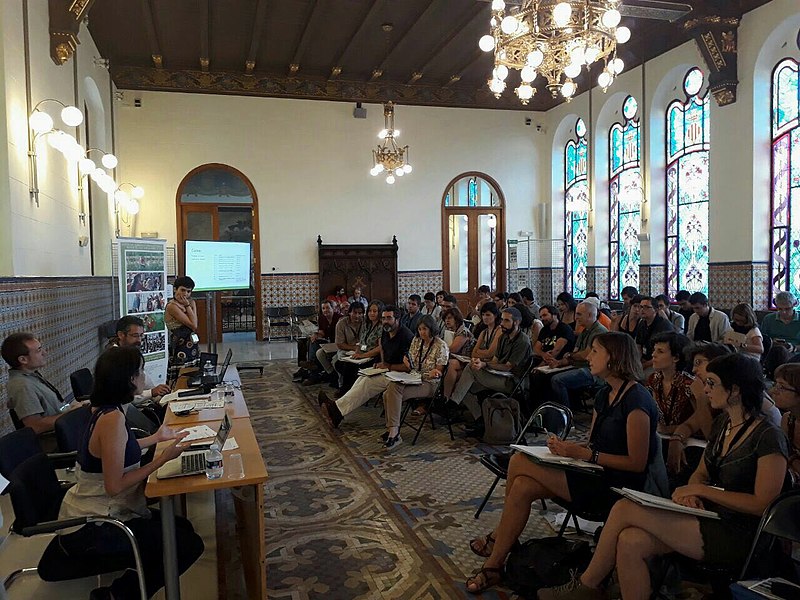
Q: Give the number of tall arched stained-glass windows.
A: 4